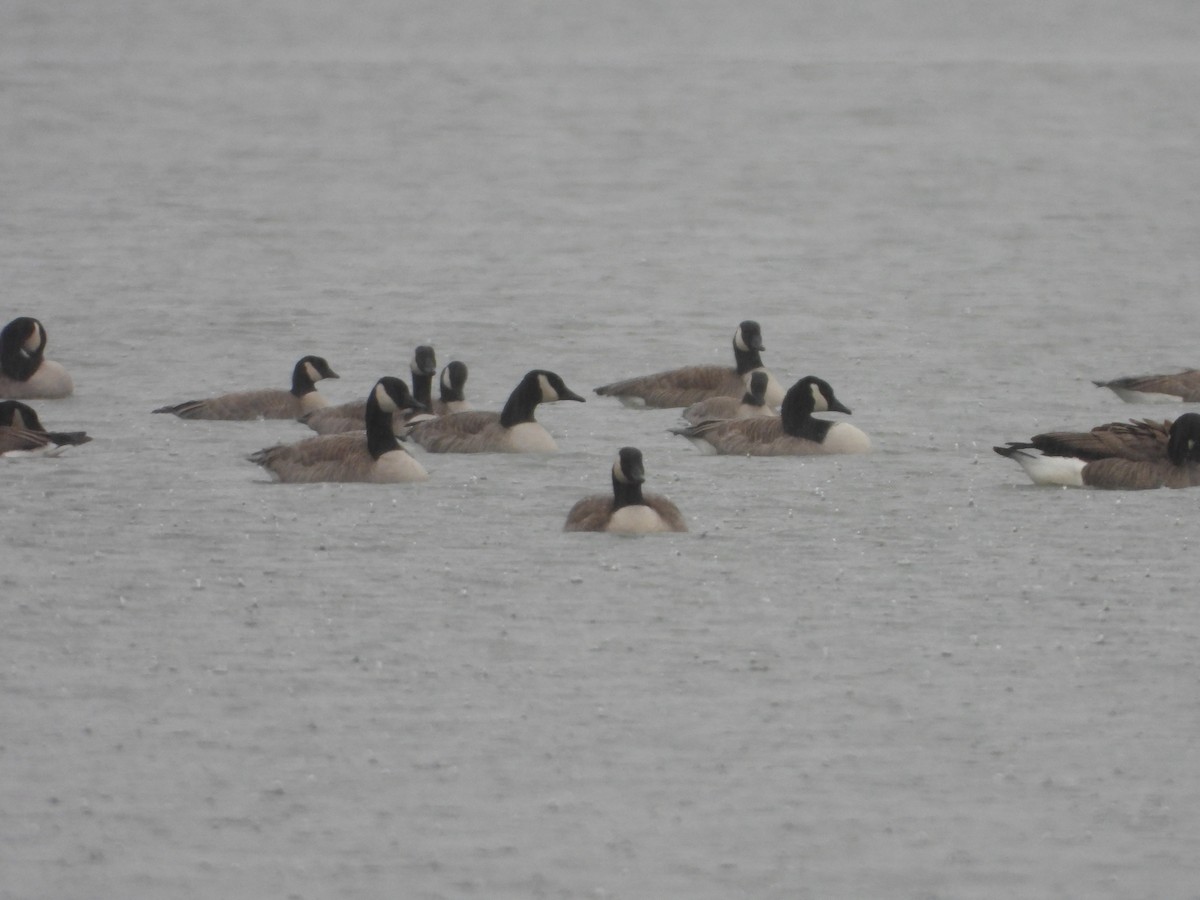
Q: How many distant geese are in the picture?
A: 13